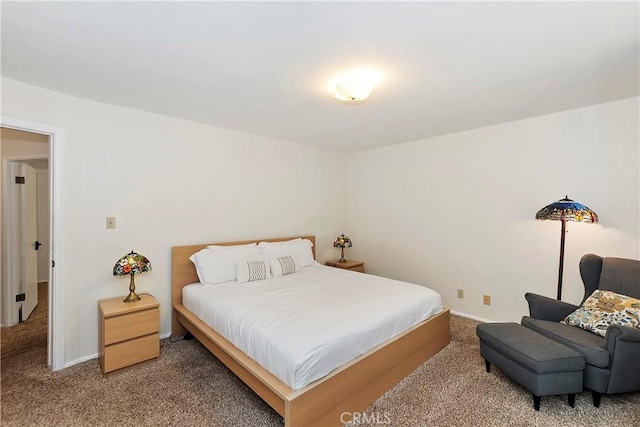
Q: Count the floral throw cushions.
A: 1